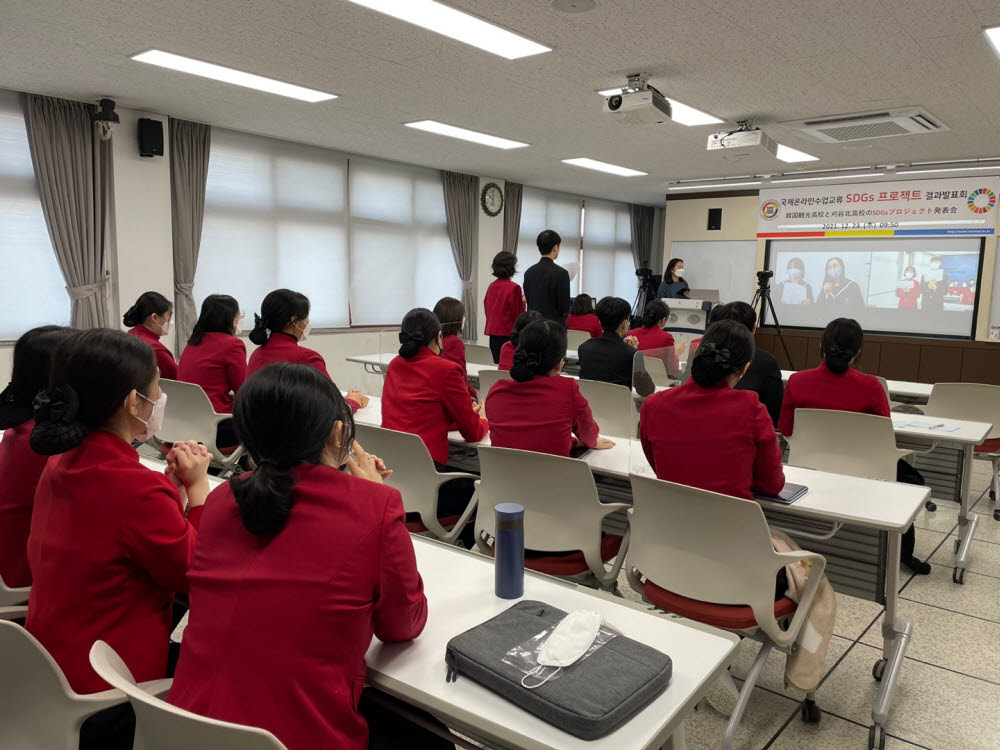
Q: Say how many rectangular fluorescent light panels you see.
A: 7